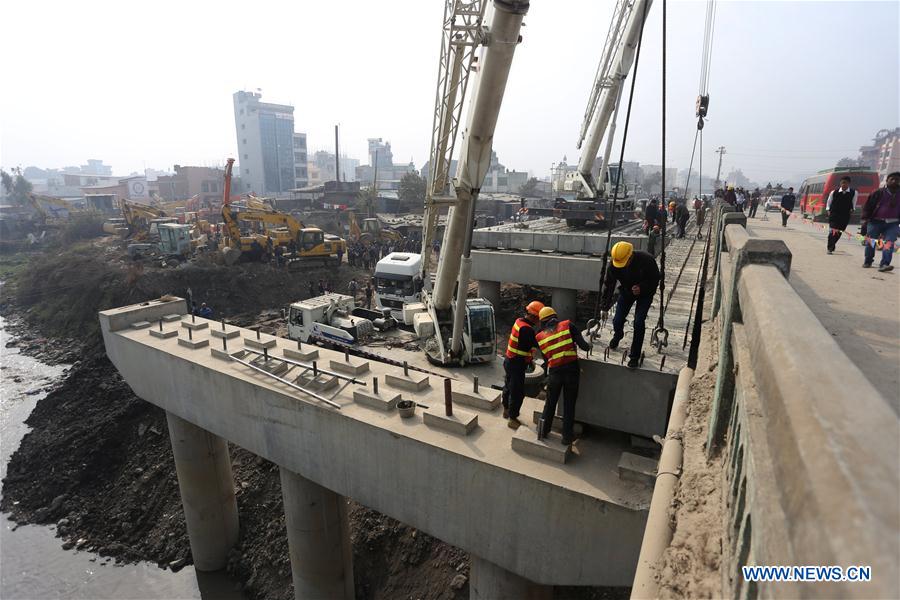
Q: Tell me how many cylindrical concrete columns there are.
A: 5